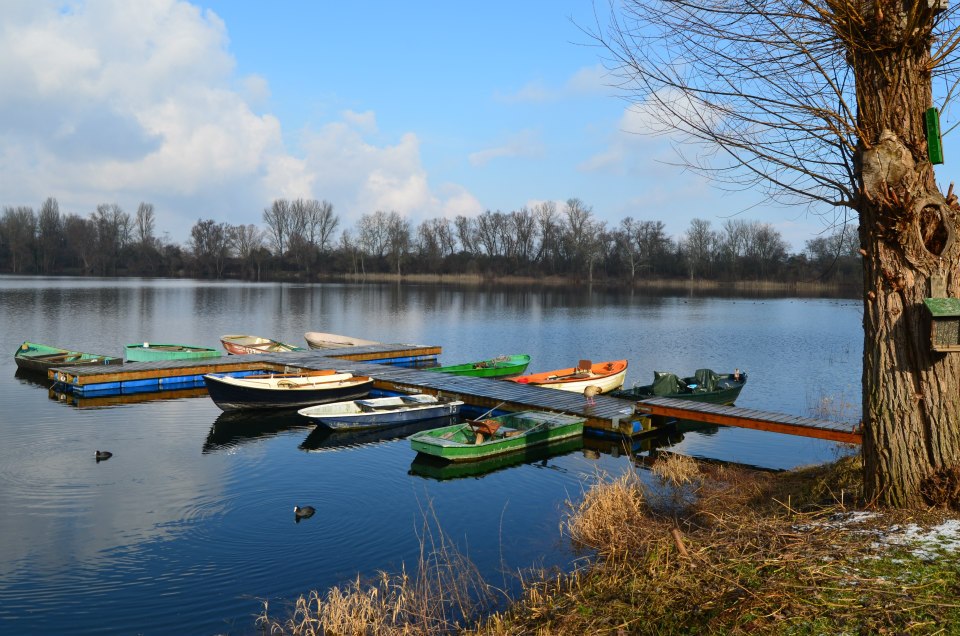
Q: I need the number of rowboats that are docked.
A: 10